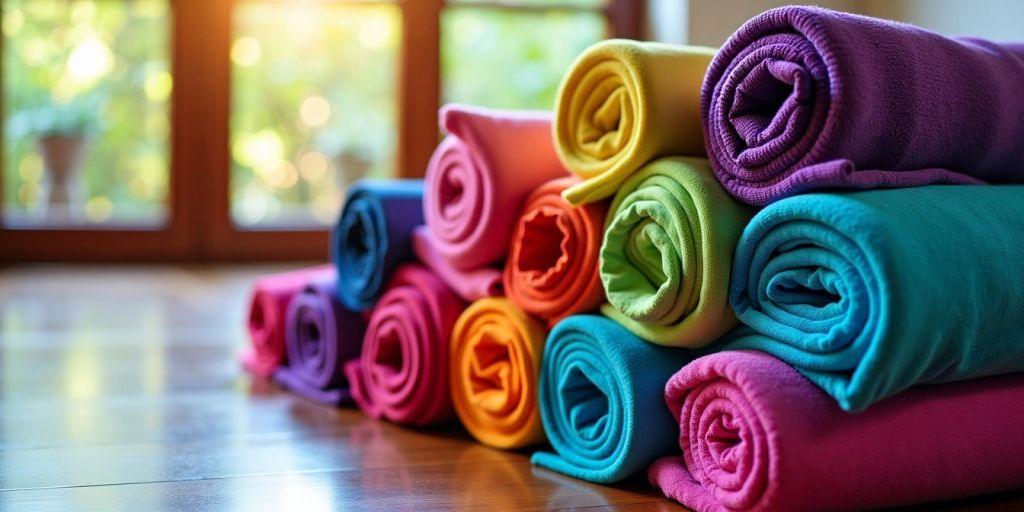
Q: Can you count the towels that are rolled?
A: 13